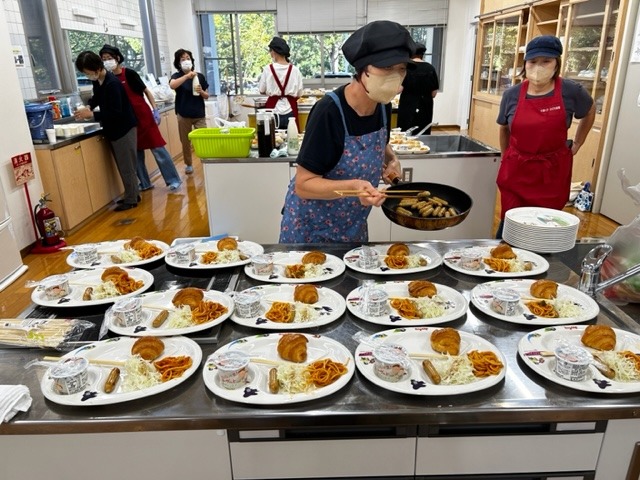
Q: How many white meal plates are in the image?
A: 14